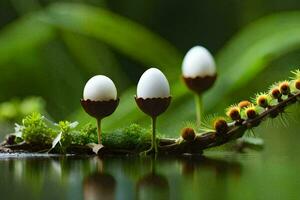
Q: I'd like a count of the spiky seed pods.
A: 9